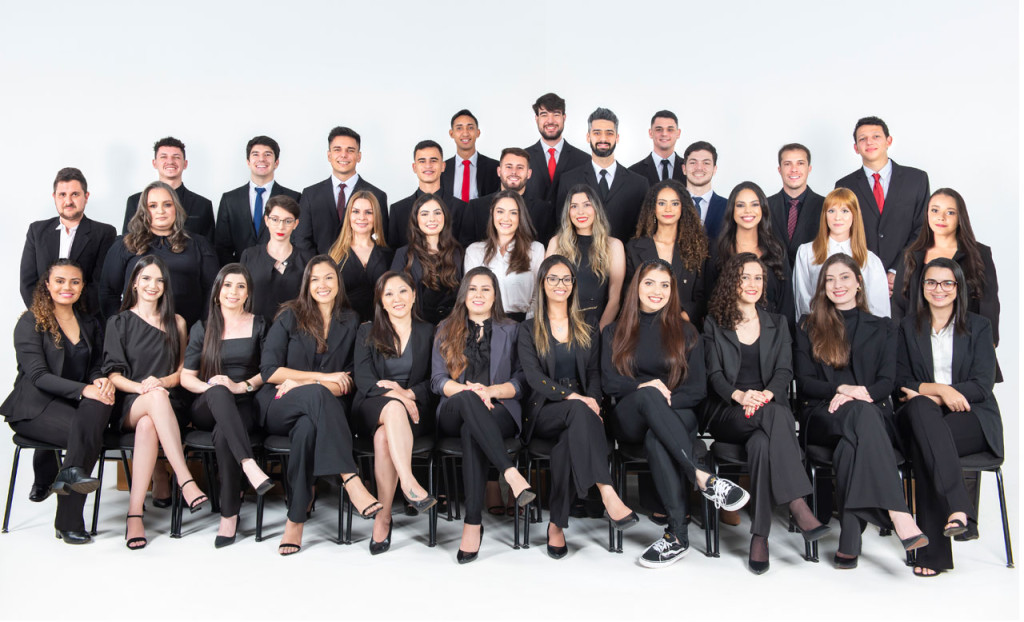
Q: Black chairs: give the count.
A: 11